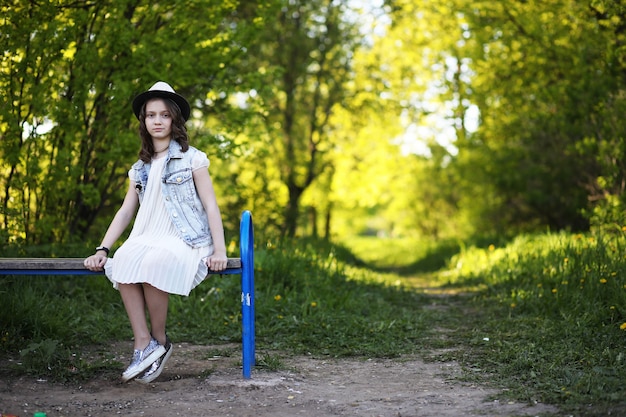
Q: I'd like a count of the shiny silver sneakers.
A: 2